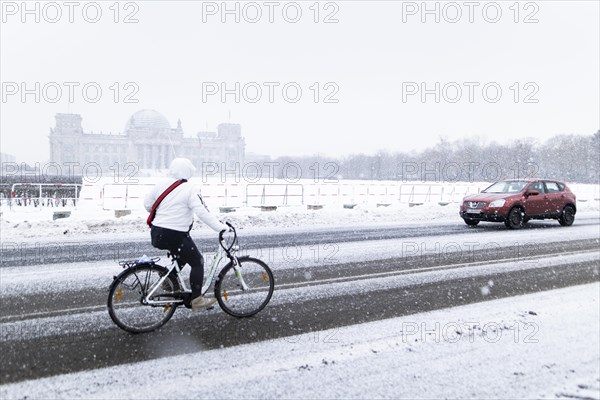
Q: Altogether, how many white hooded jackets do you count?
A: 1